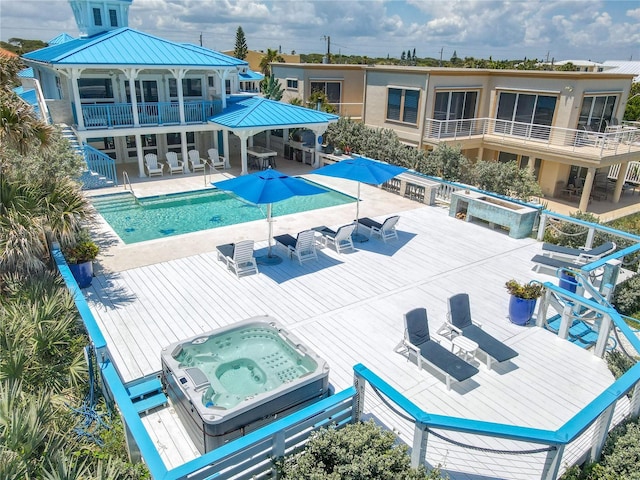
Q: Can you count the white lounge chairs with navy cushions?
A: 8